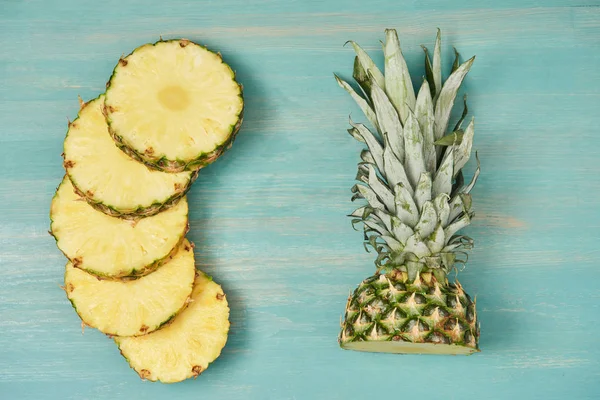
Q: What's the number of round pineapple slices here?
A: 5